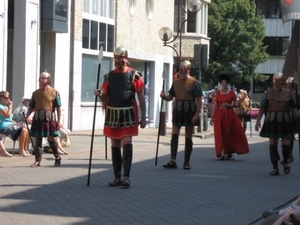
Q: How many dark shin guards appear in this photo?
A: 8